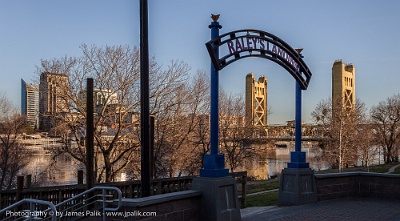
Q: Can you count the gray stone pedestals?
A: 2